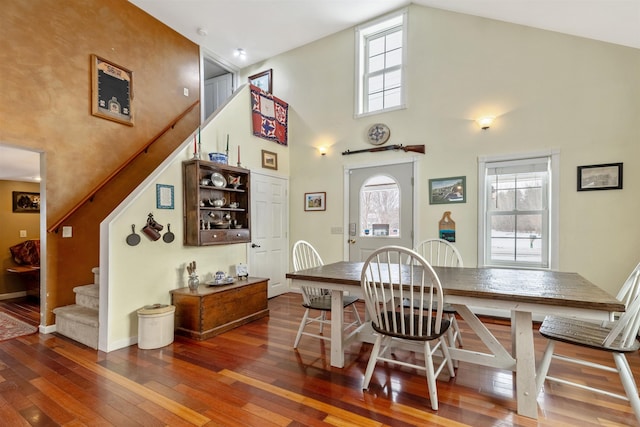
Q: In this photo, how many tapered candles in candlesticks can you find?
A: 4